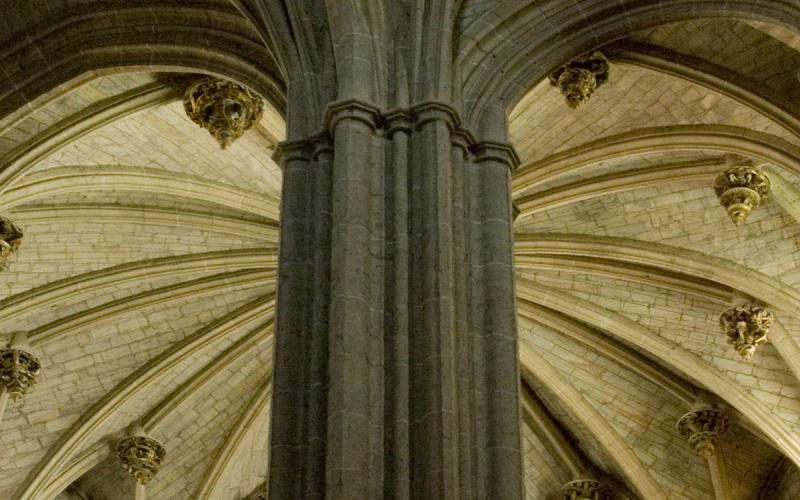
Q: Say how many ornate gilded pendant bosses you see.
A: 9